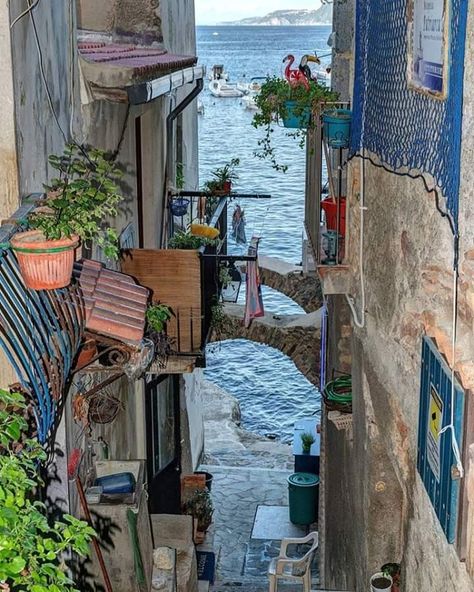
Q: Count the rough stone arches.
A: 2